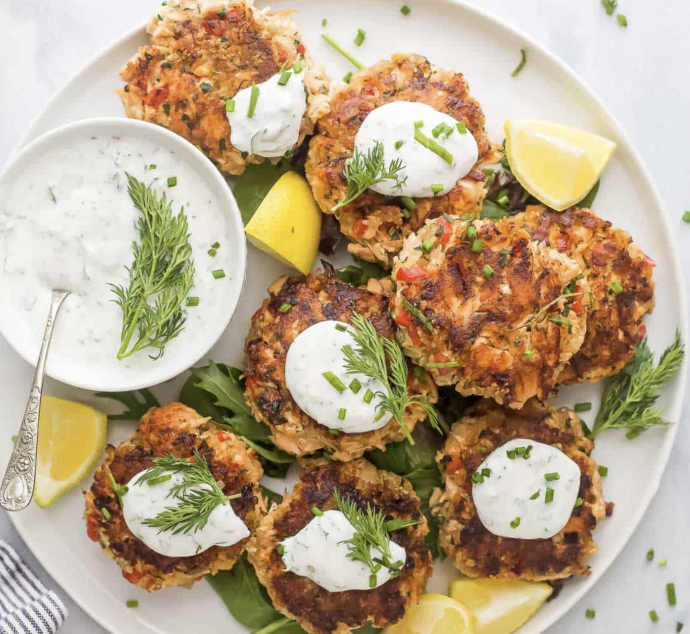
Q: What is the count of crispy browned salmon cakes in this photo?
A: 8